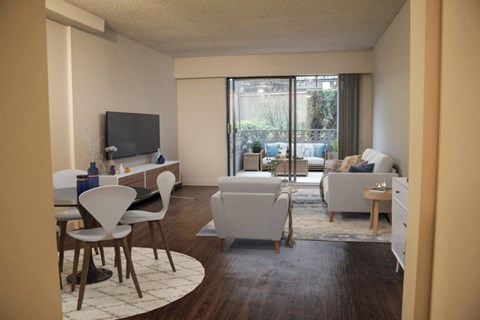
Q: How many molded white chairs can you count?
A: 3